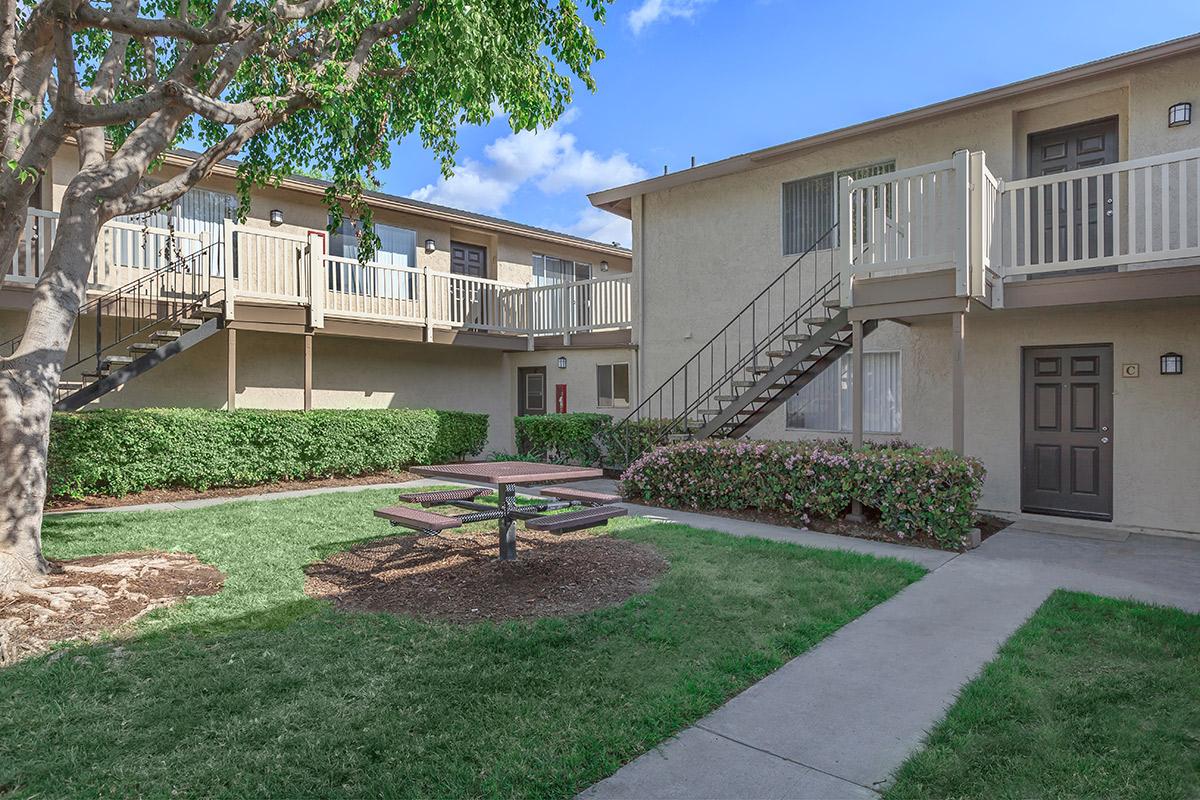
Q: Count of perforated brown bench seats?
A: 4